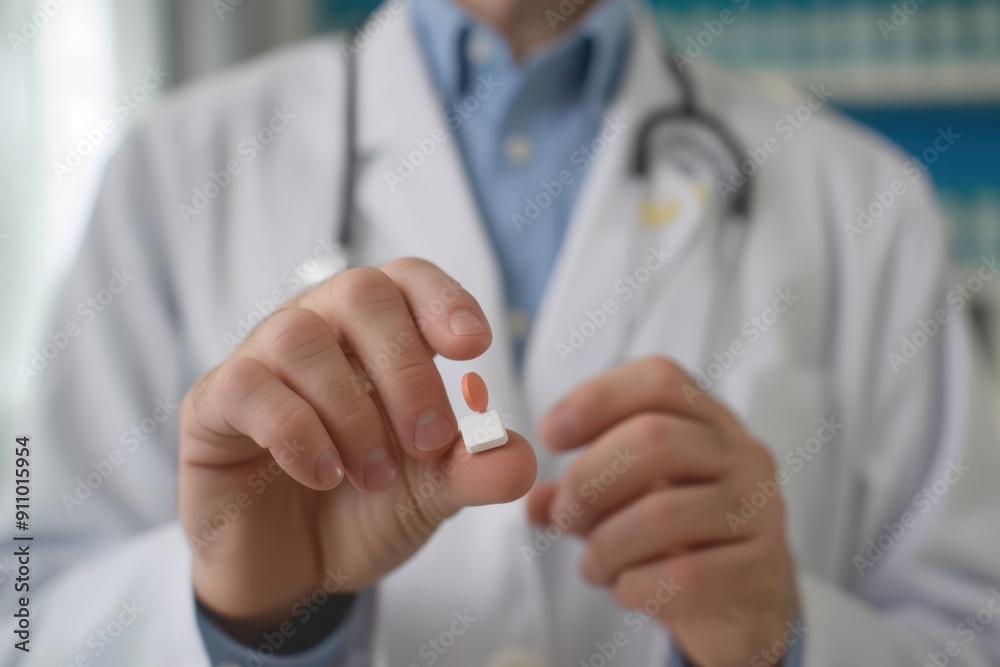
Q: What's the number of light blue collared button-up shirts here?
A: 1